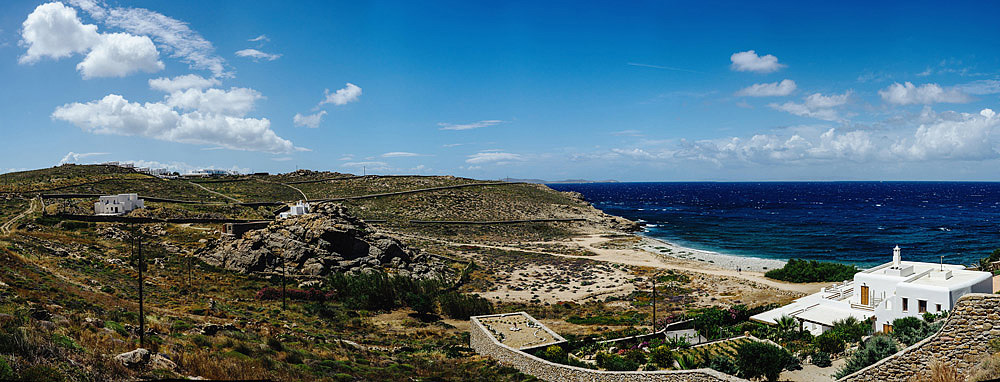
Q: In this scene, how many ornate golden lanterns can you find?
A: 0